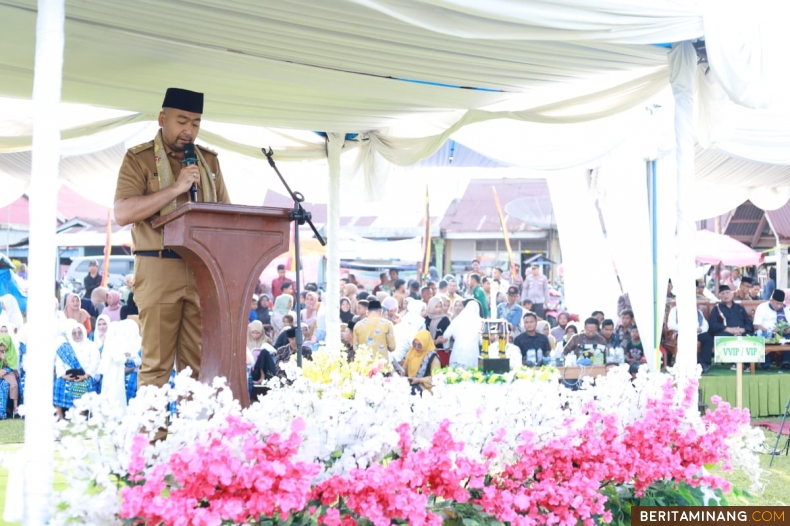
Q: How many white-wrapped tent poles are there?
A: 3